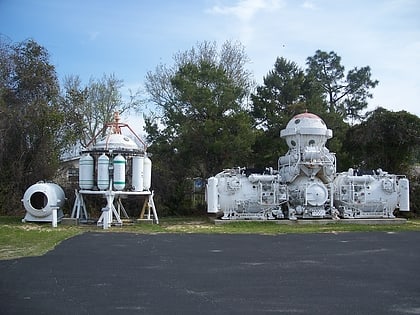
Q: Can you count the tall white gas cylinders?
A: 5